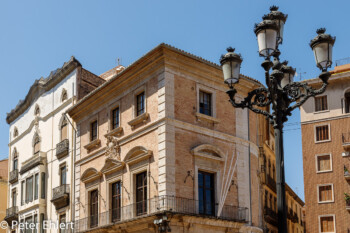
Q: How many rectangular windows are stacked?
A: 5